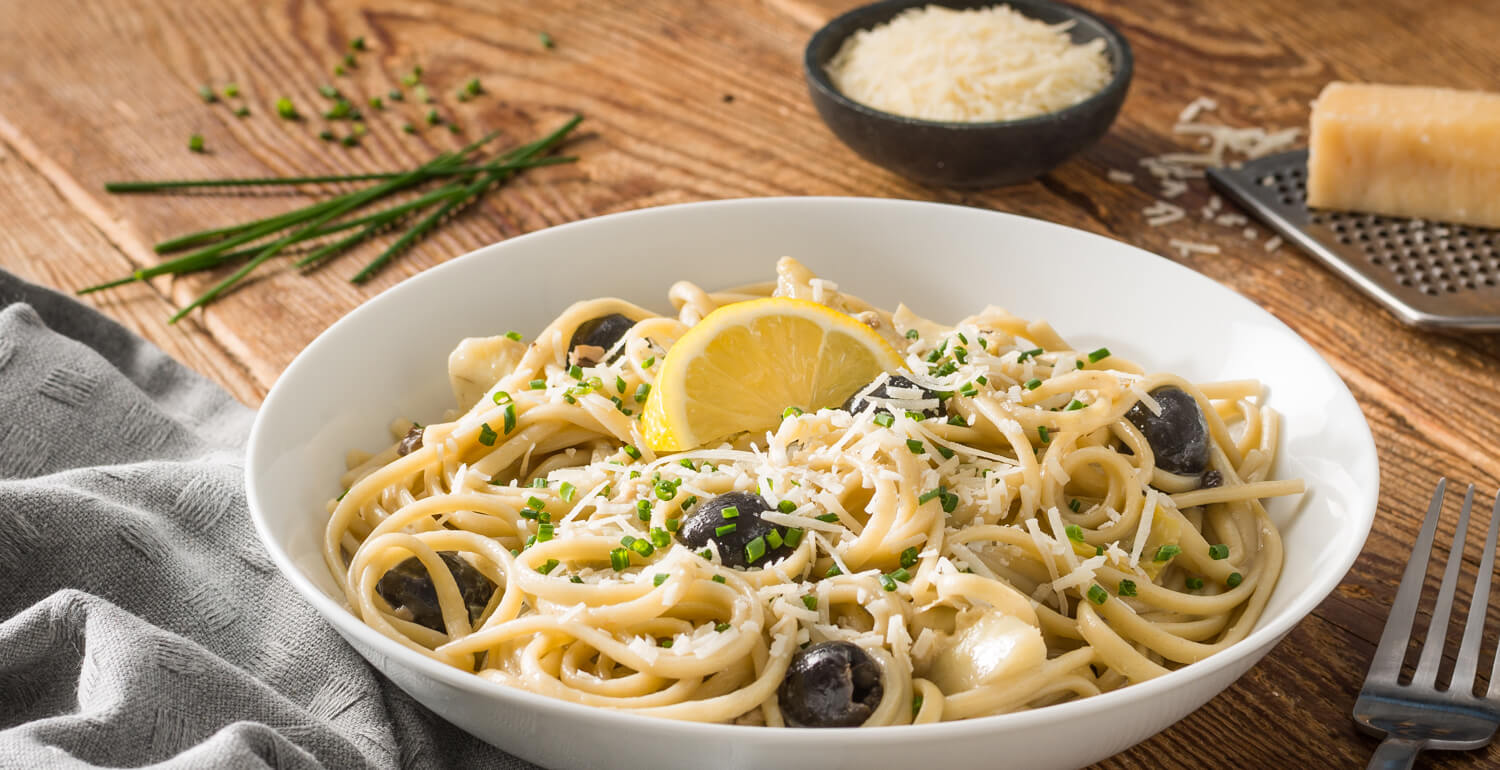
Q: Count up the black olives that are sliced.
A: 0